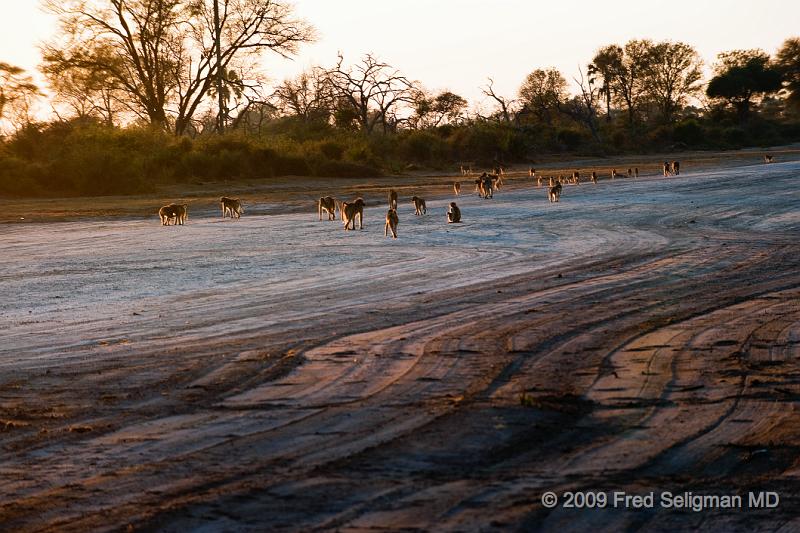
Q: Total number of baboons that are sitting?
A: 1